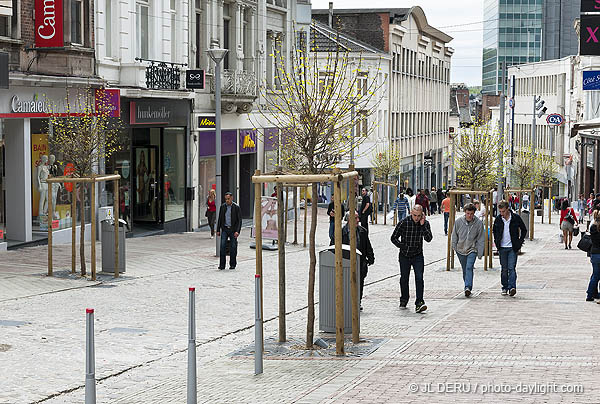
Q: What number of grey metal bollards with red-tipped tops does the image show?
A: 3